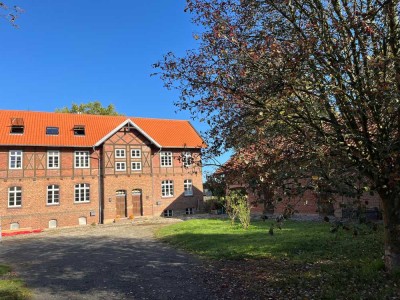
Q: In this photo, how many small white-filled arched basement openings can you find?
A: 3